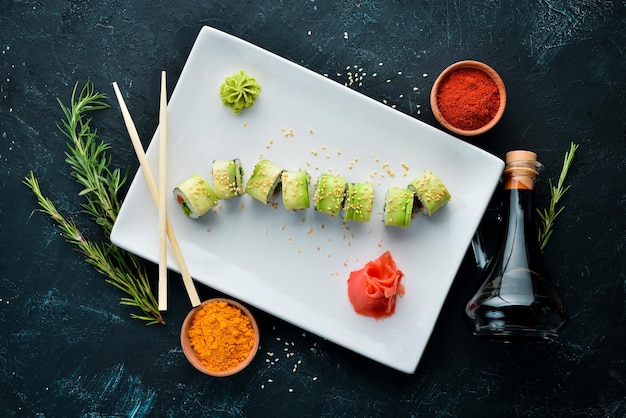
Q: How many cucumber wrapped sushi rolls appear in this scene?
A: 8